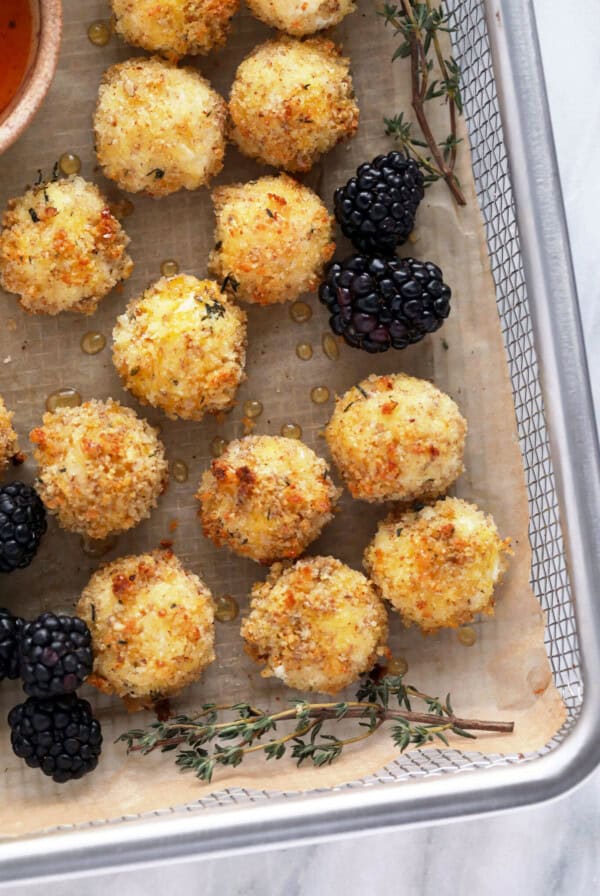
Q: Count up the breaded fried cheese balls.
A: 14